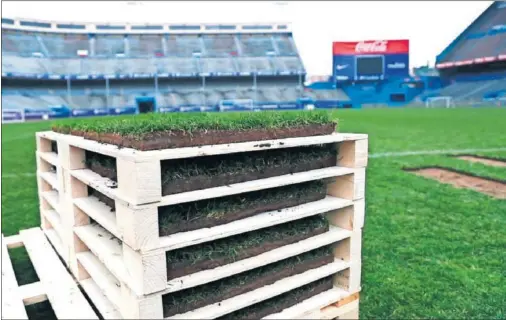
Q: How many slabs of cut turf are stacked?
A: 6